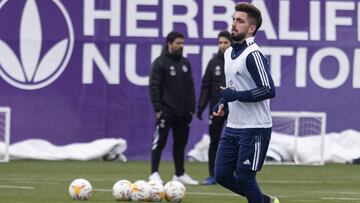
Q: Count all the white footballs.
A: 5